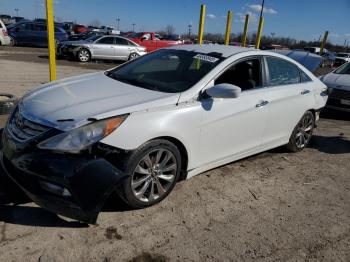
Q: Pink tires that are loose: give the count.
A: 0